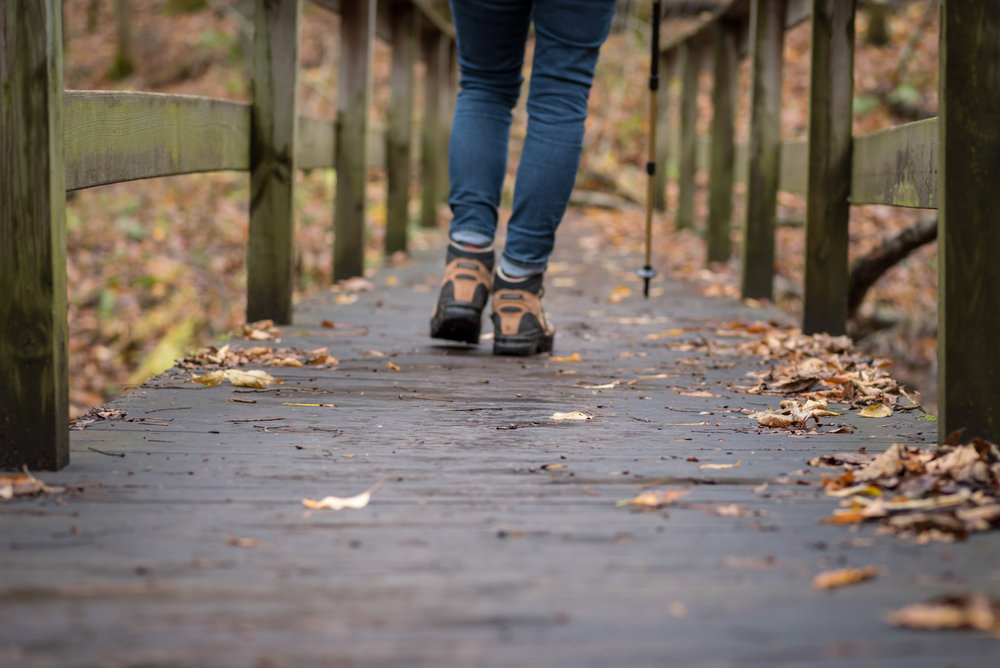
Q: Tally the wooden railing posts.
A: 12